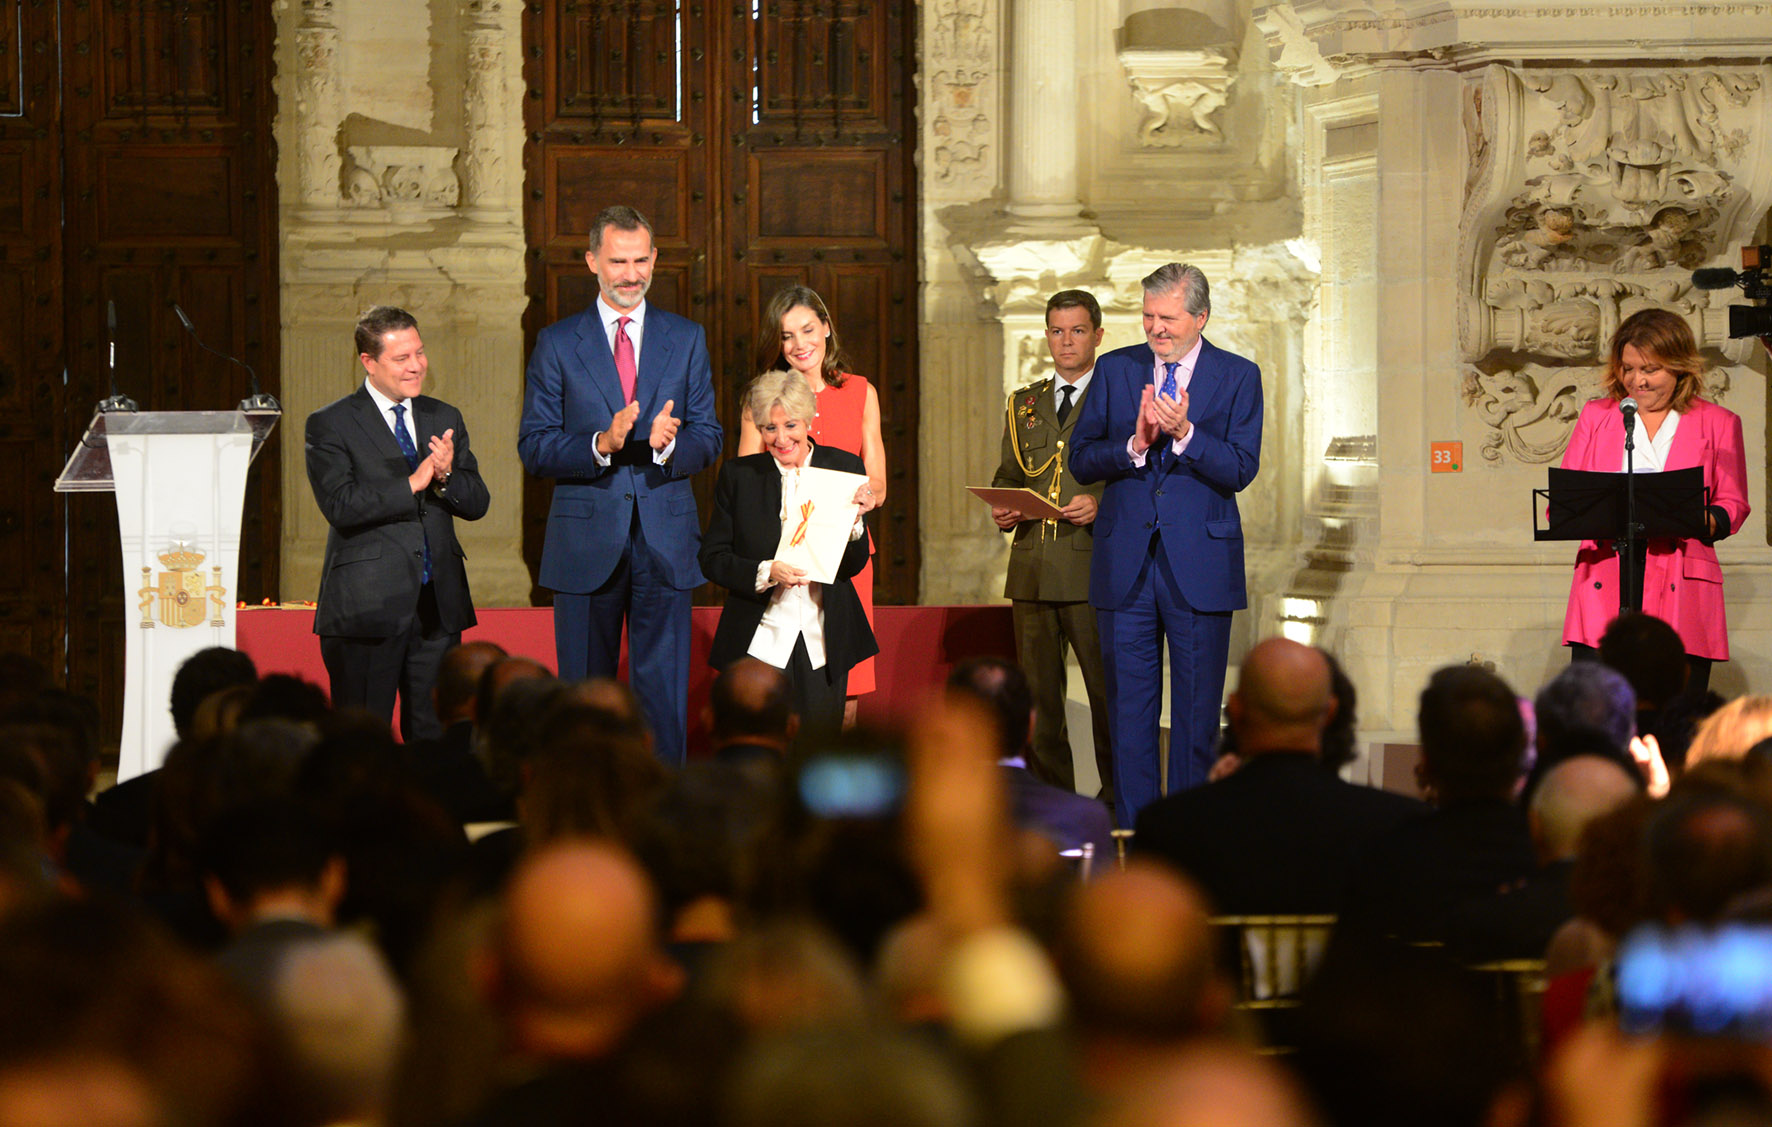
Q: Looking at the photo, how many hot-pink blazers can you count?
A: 1